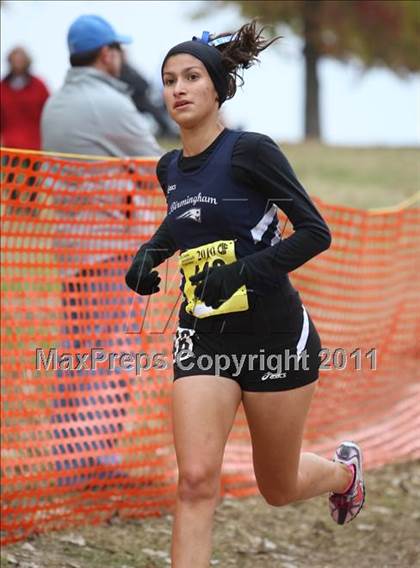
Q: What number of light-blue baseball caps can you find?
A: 1